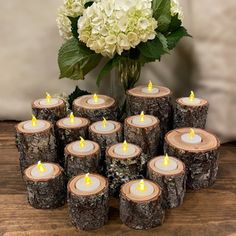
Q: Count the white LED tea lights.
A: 15